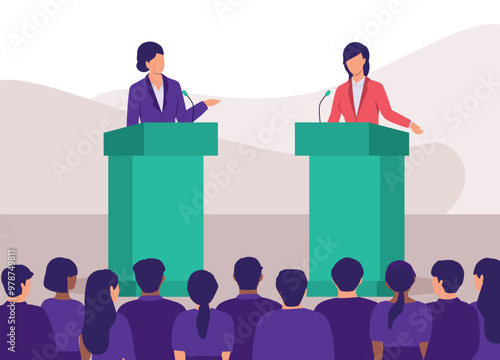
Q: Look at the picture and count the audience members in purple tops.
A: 11